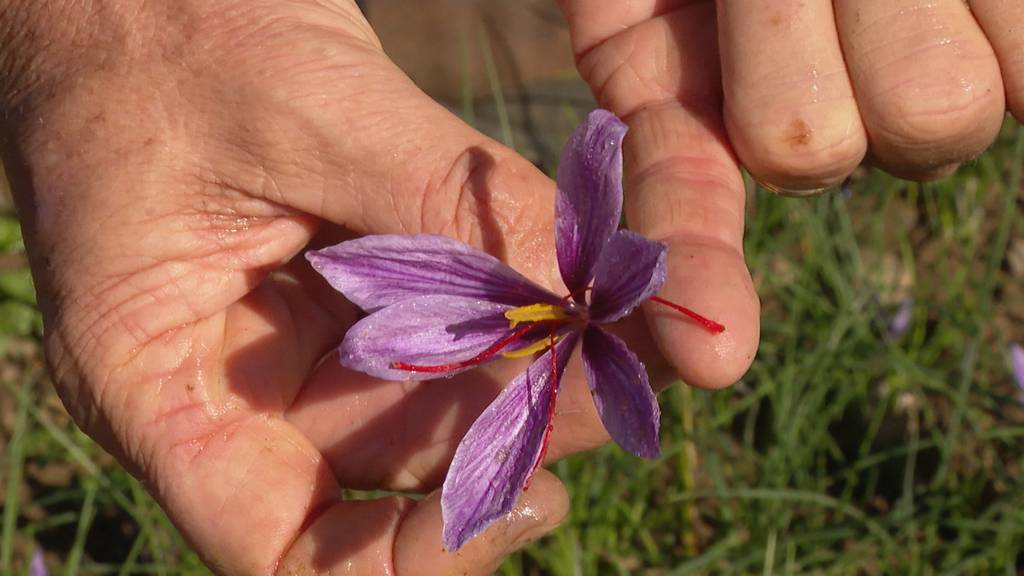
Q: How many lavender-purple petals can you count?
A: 6